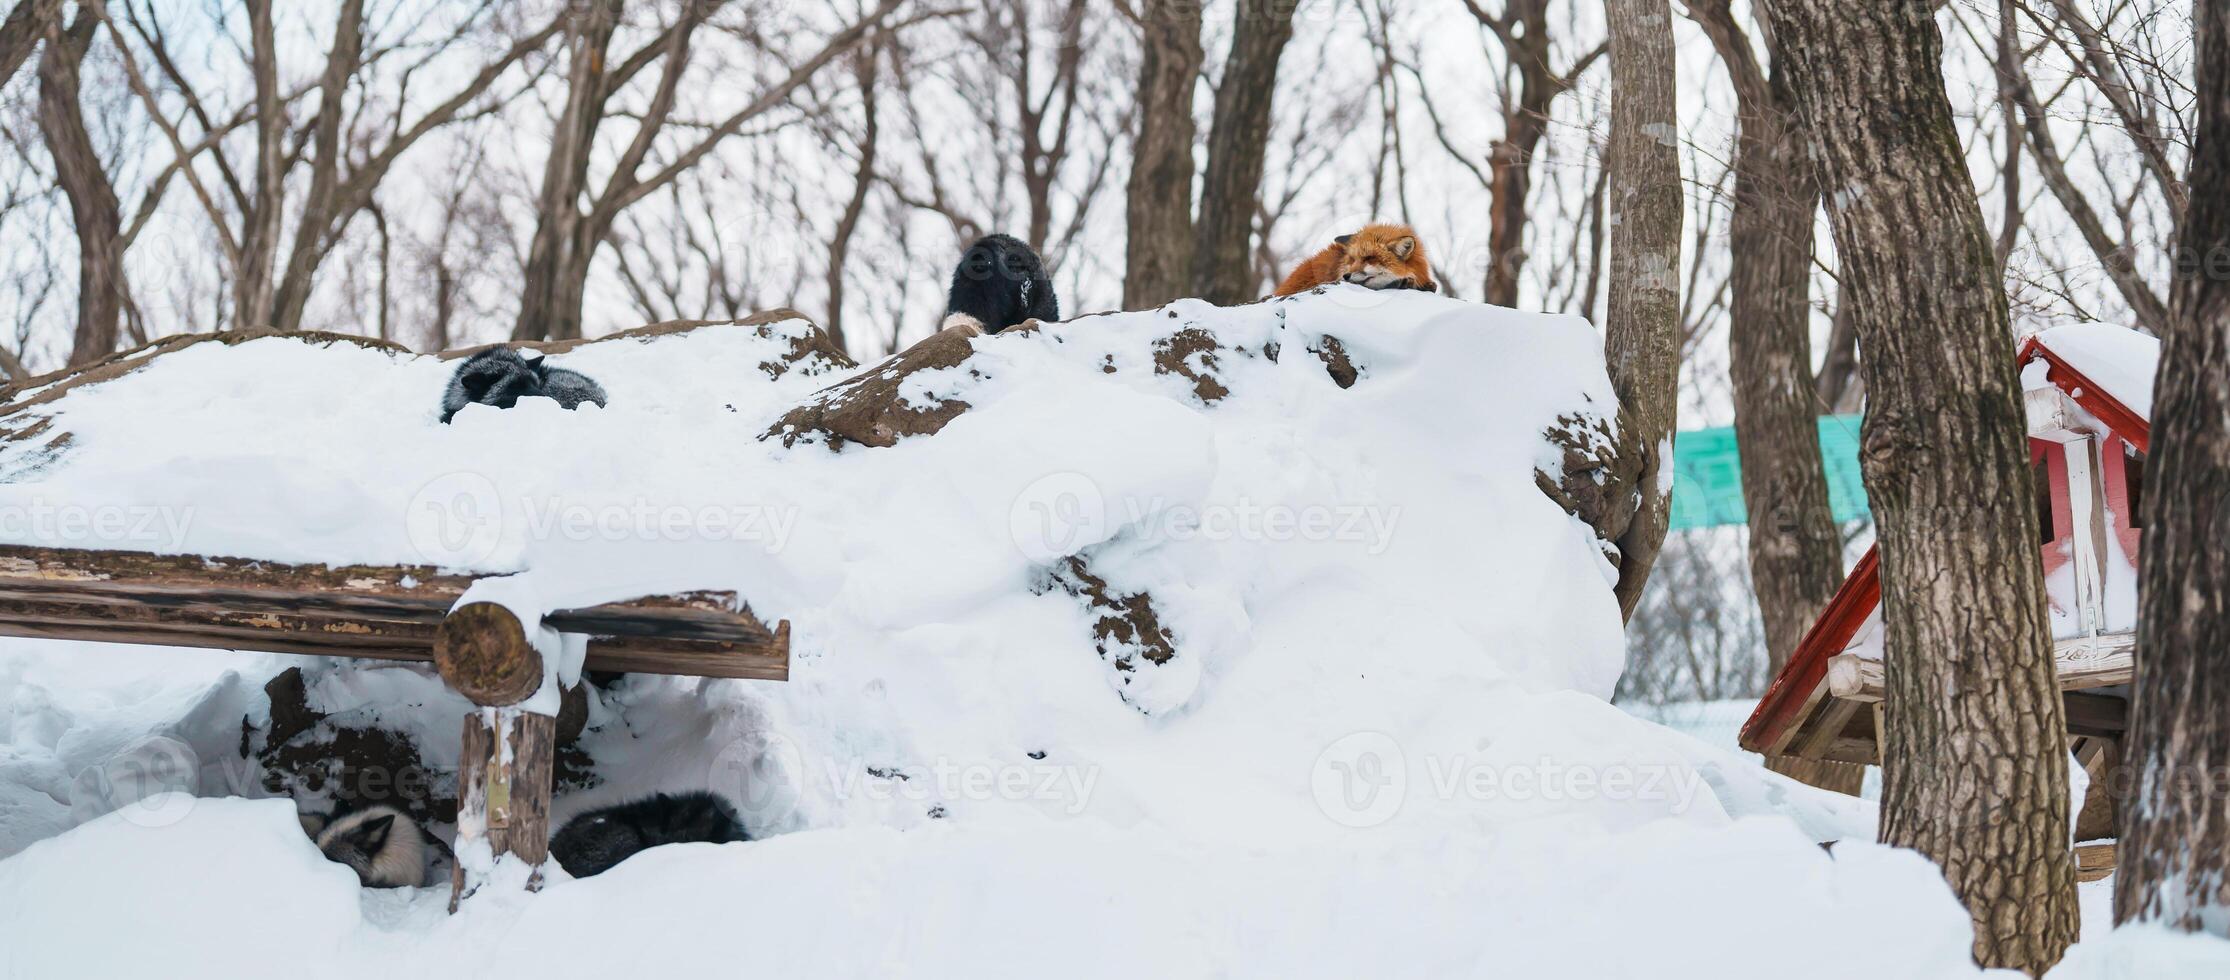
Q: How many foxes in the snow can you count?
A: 5